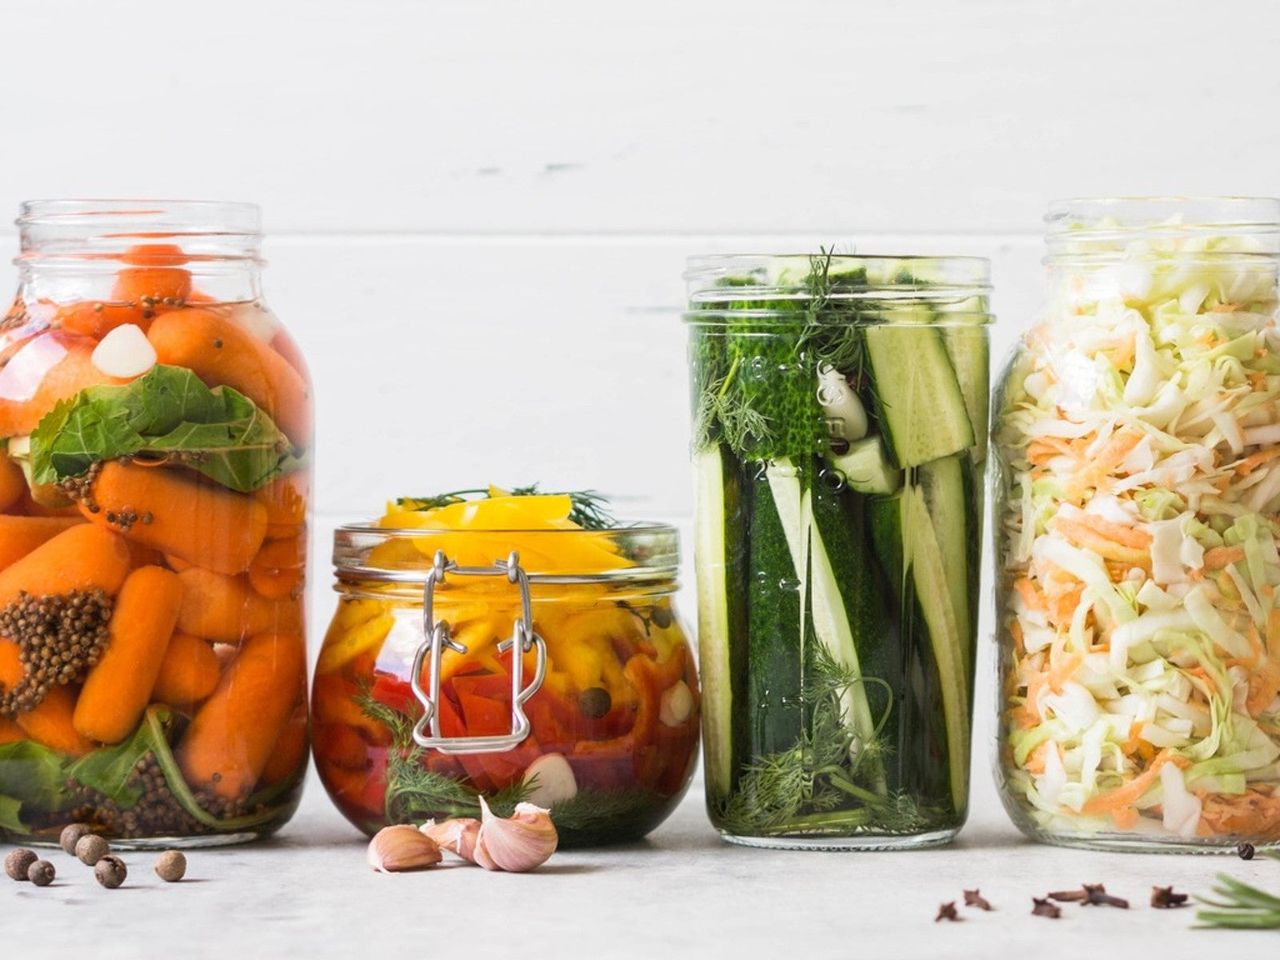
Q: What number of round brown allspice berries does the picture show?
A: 6